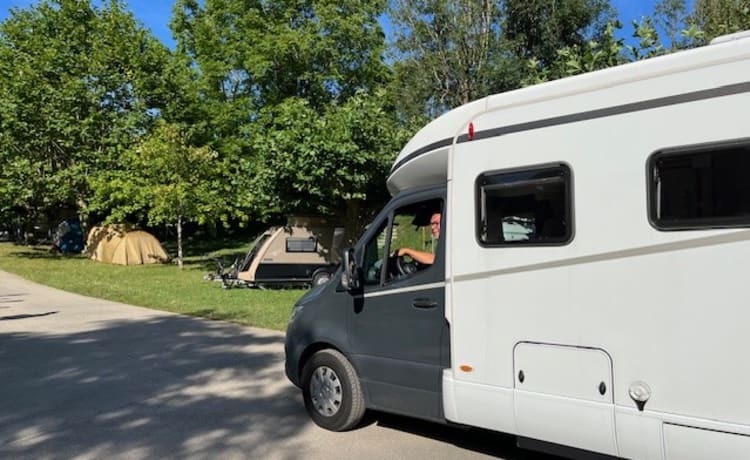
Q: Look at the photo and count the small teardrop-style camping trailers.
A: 1